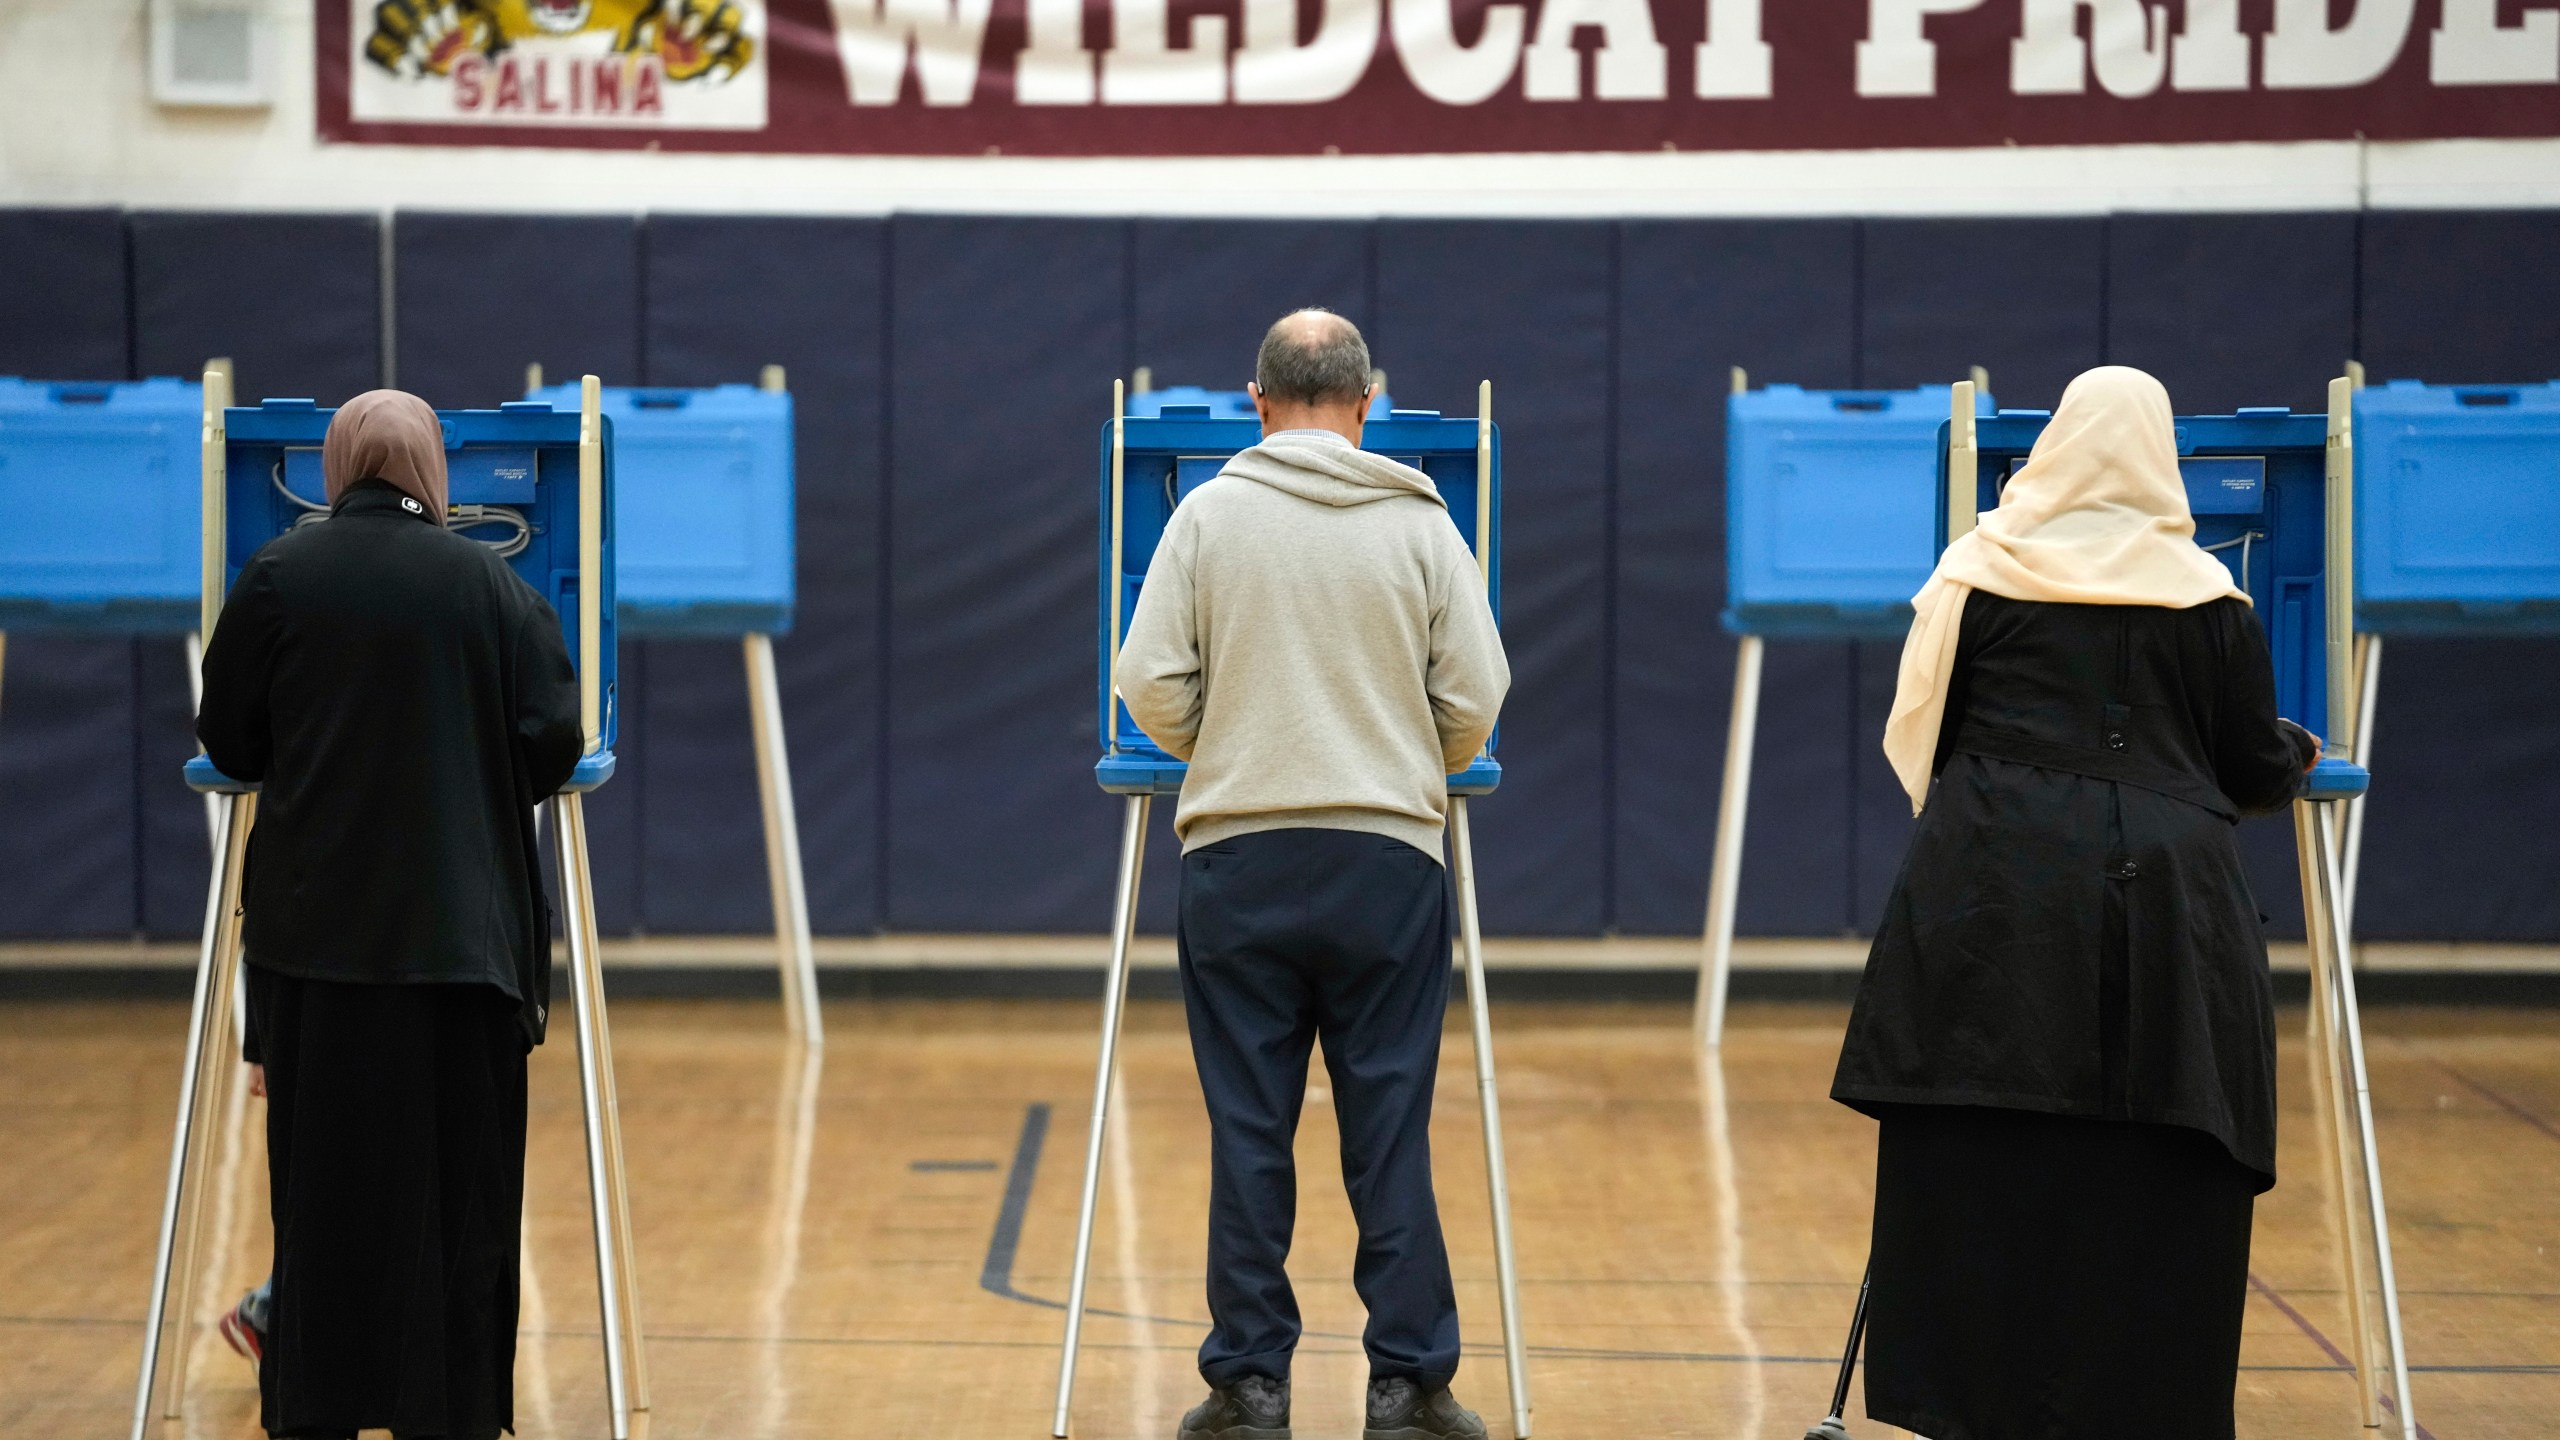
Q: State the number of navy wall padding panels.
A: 11